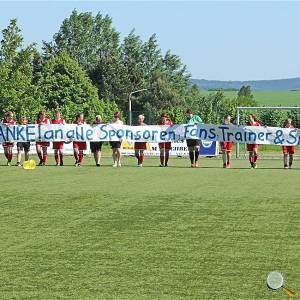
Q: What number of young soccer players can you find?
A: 13